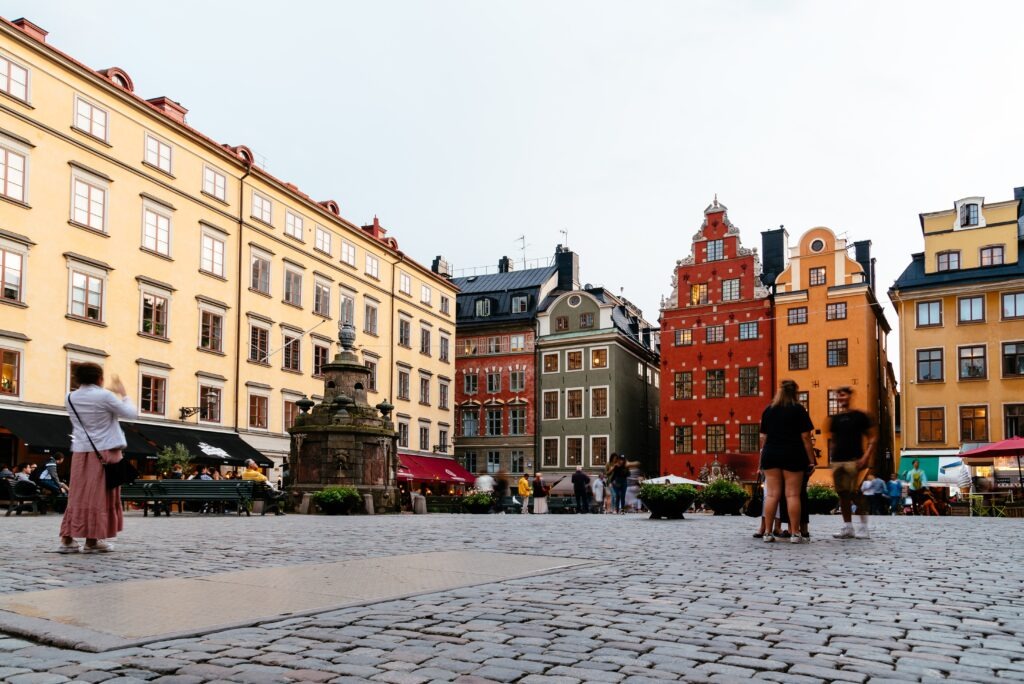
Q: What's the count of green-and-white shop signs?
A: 1